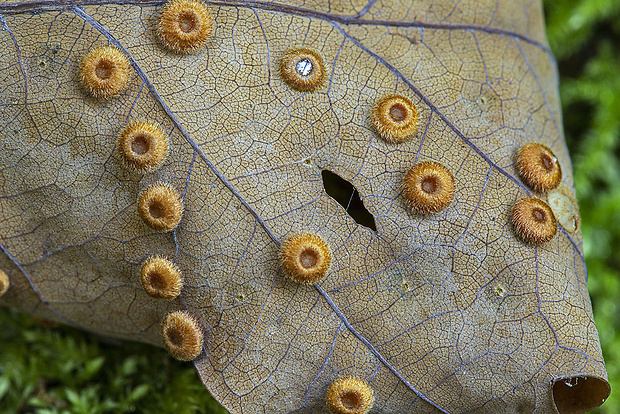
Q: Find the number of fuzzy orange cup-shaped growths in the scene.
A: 14